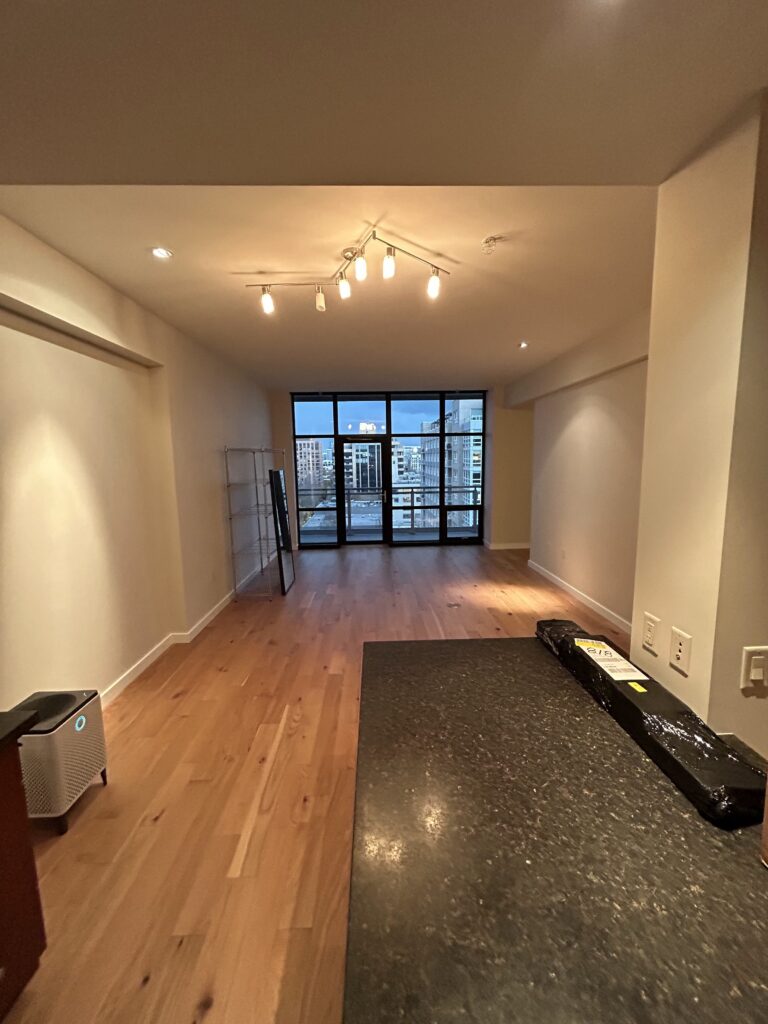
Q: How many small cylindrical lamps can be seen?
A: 6